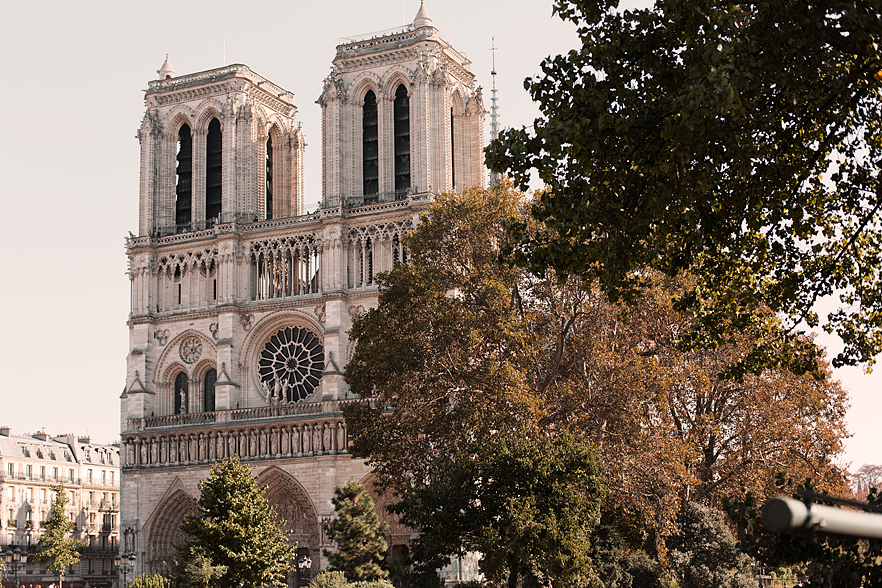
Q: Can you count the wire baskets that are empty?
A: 0